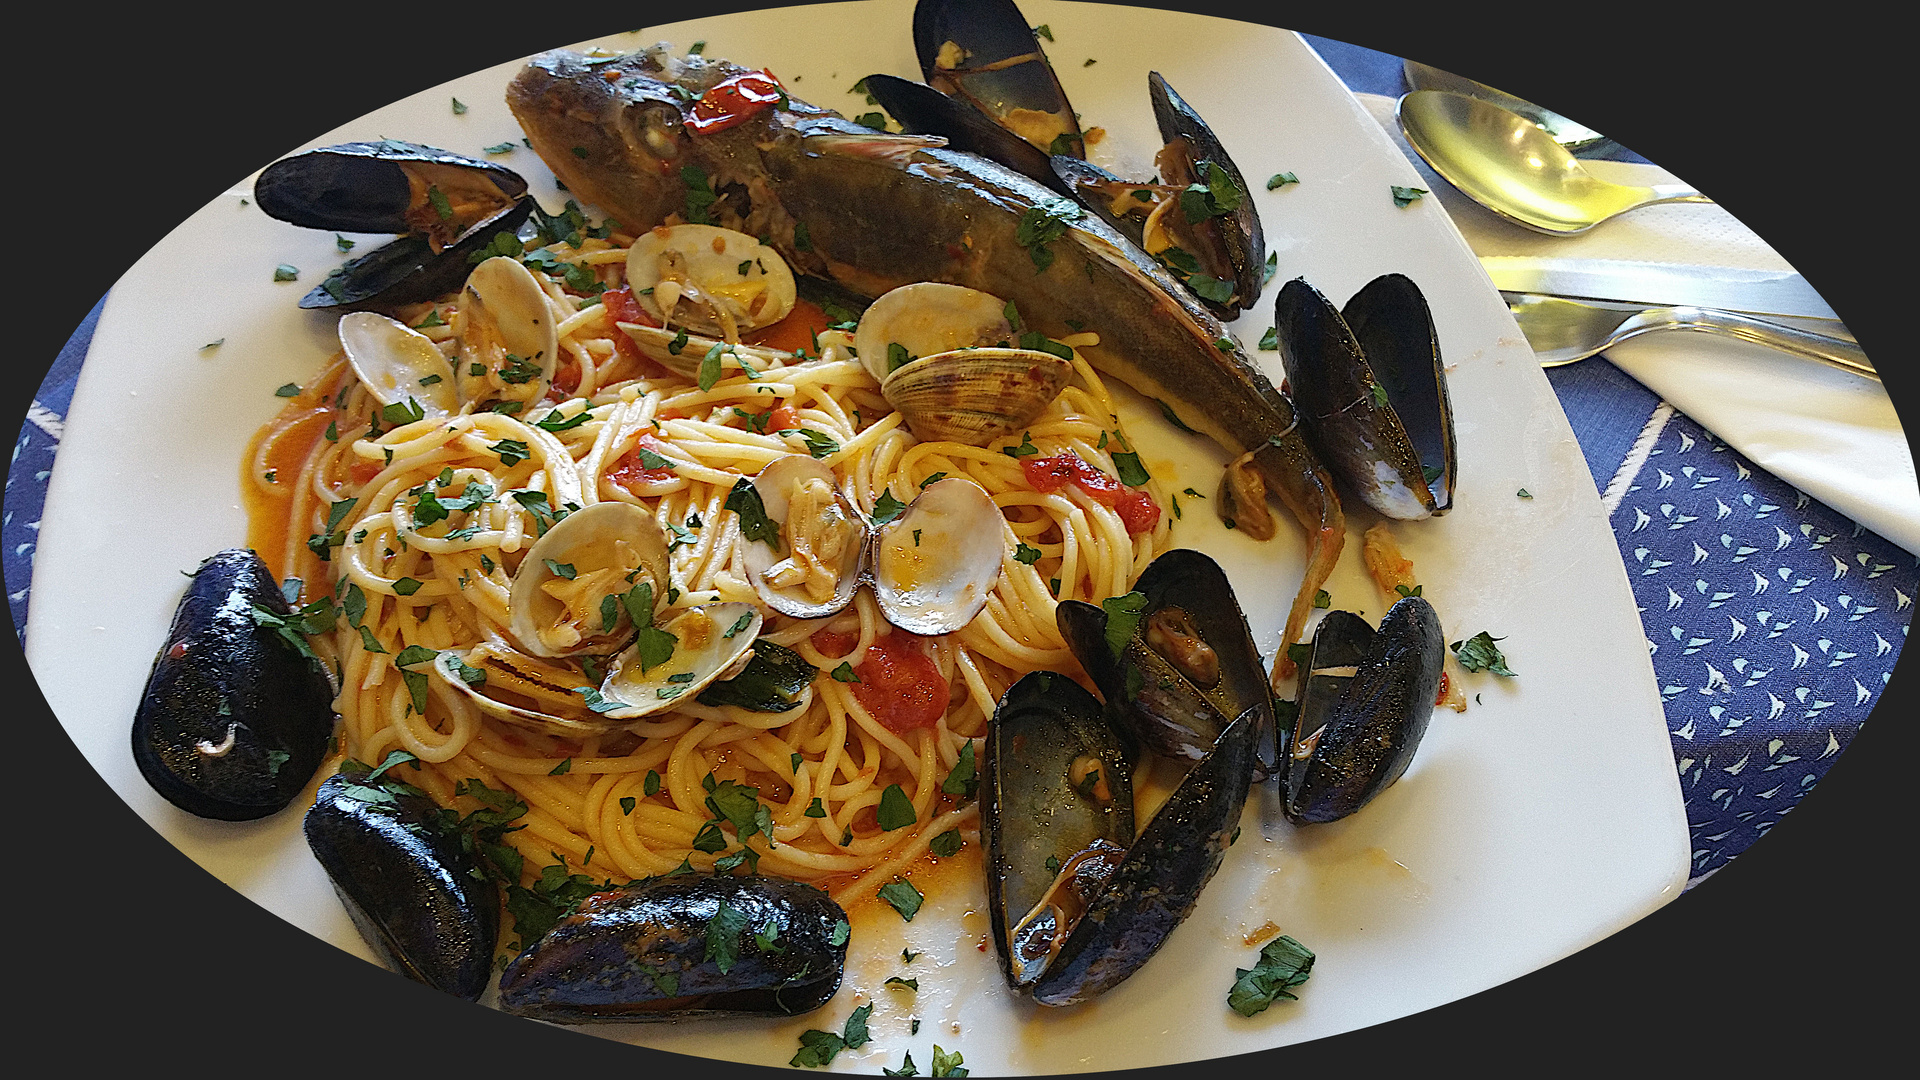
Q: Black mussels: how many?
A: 10